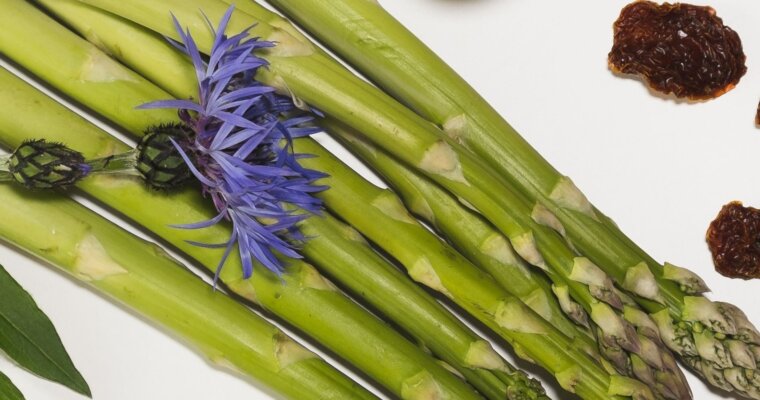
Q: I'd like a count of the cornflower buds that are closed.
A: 1